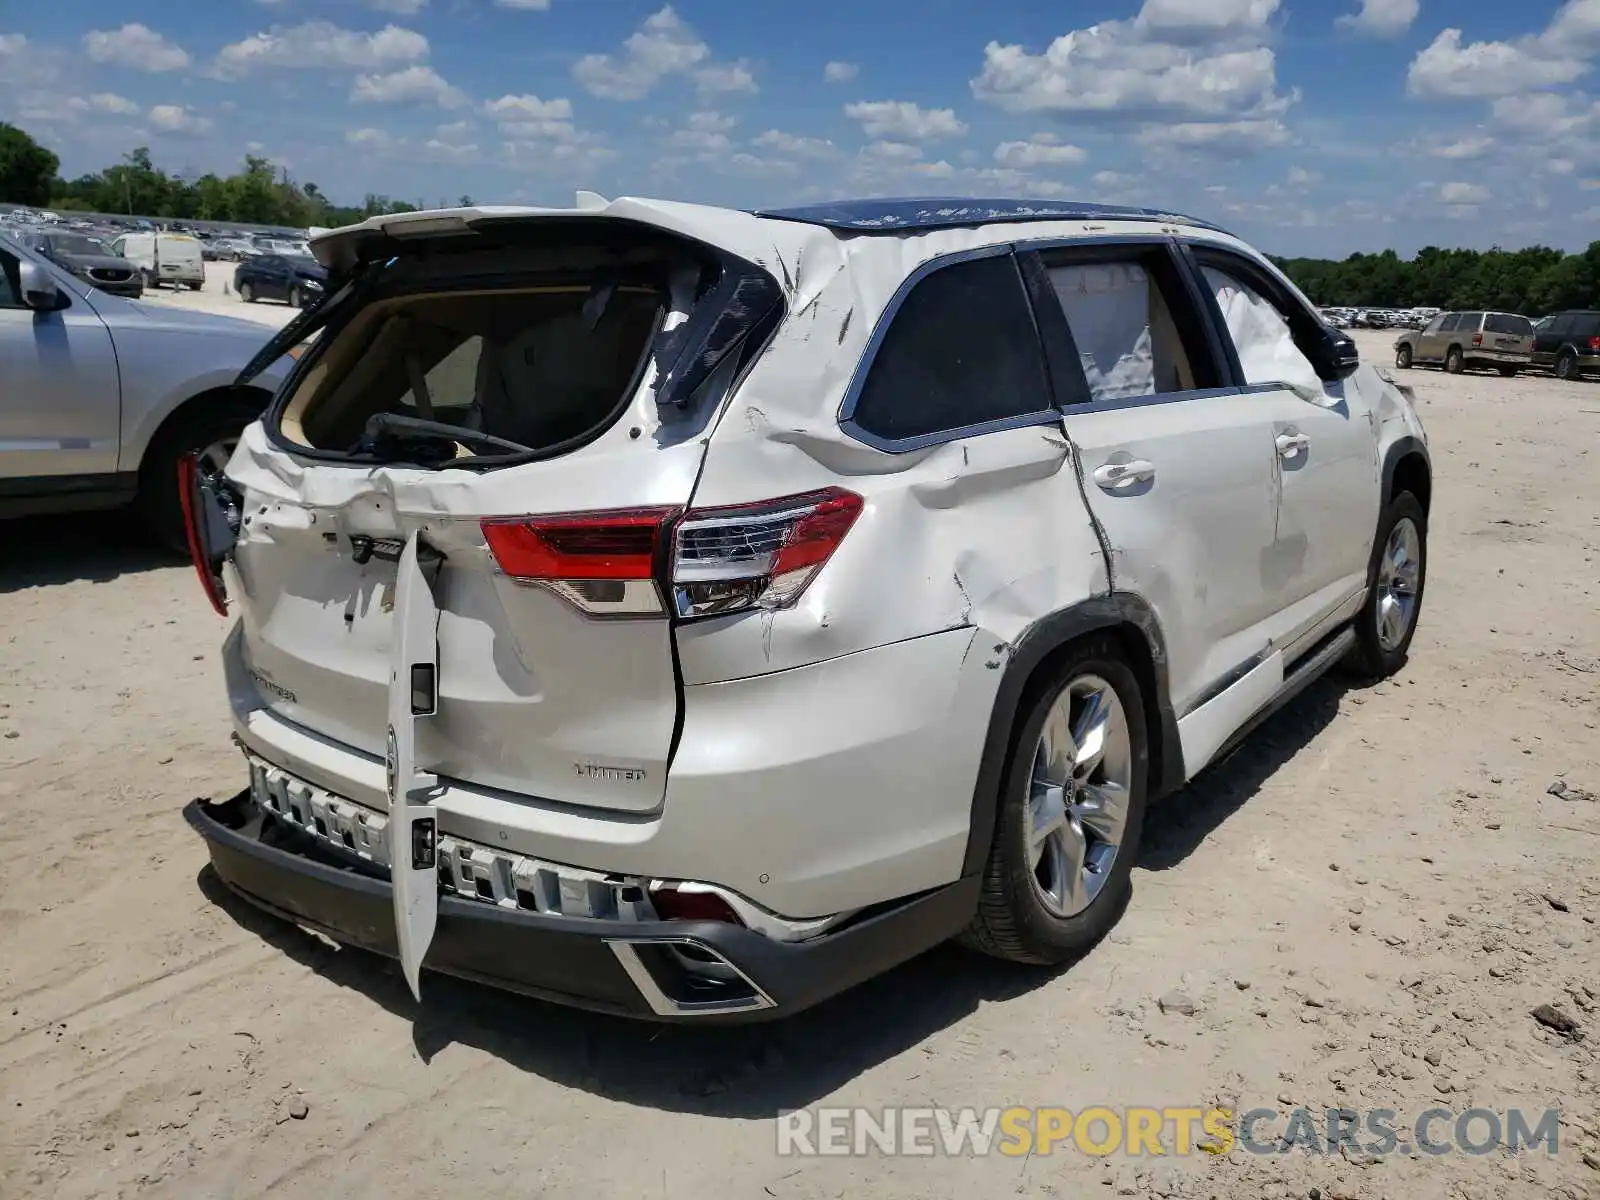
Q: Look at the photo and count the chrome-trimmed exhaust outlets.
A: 1